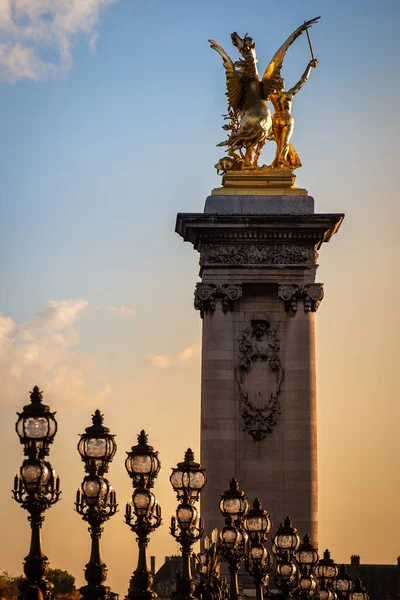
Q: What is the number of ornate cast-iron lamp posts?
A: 11